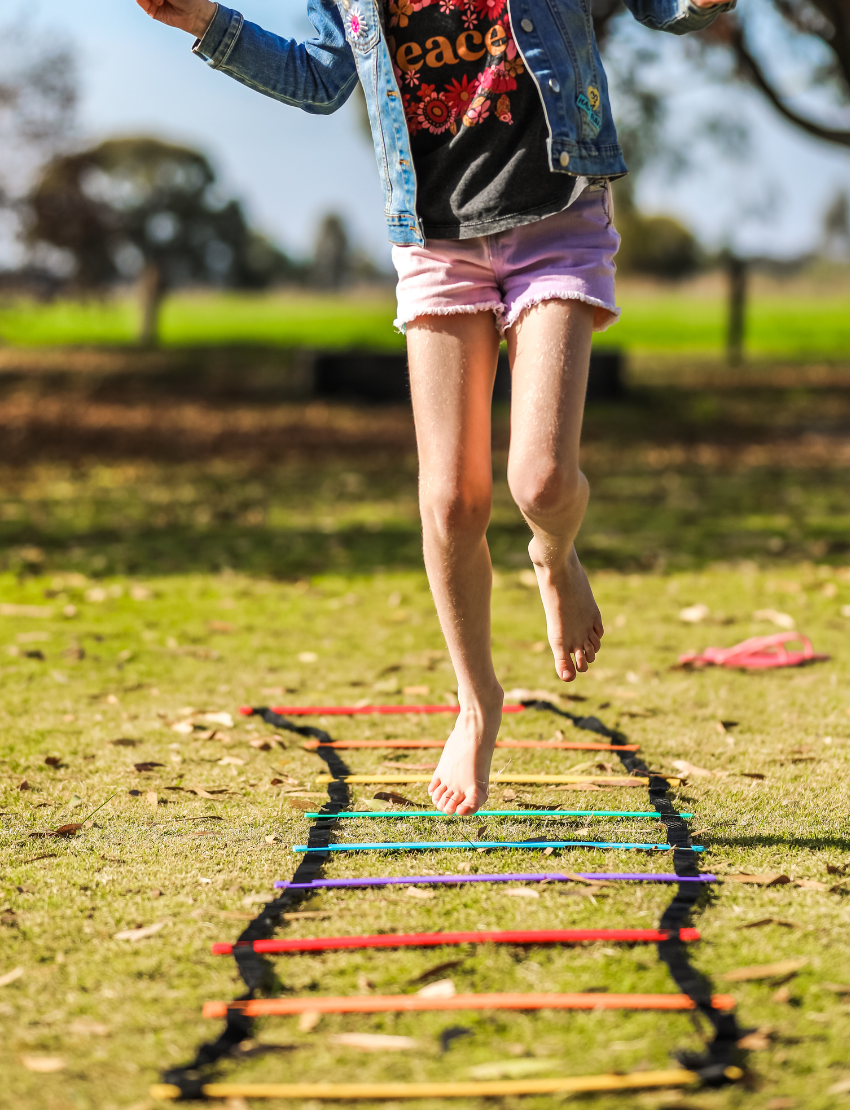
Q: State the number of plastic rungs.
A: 9